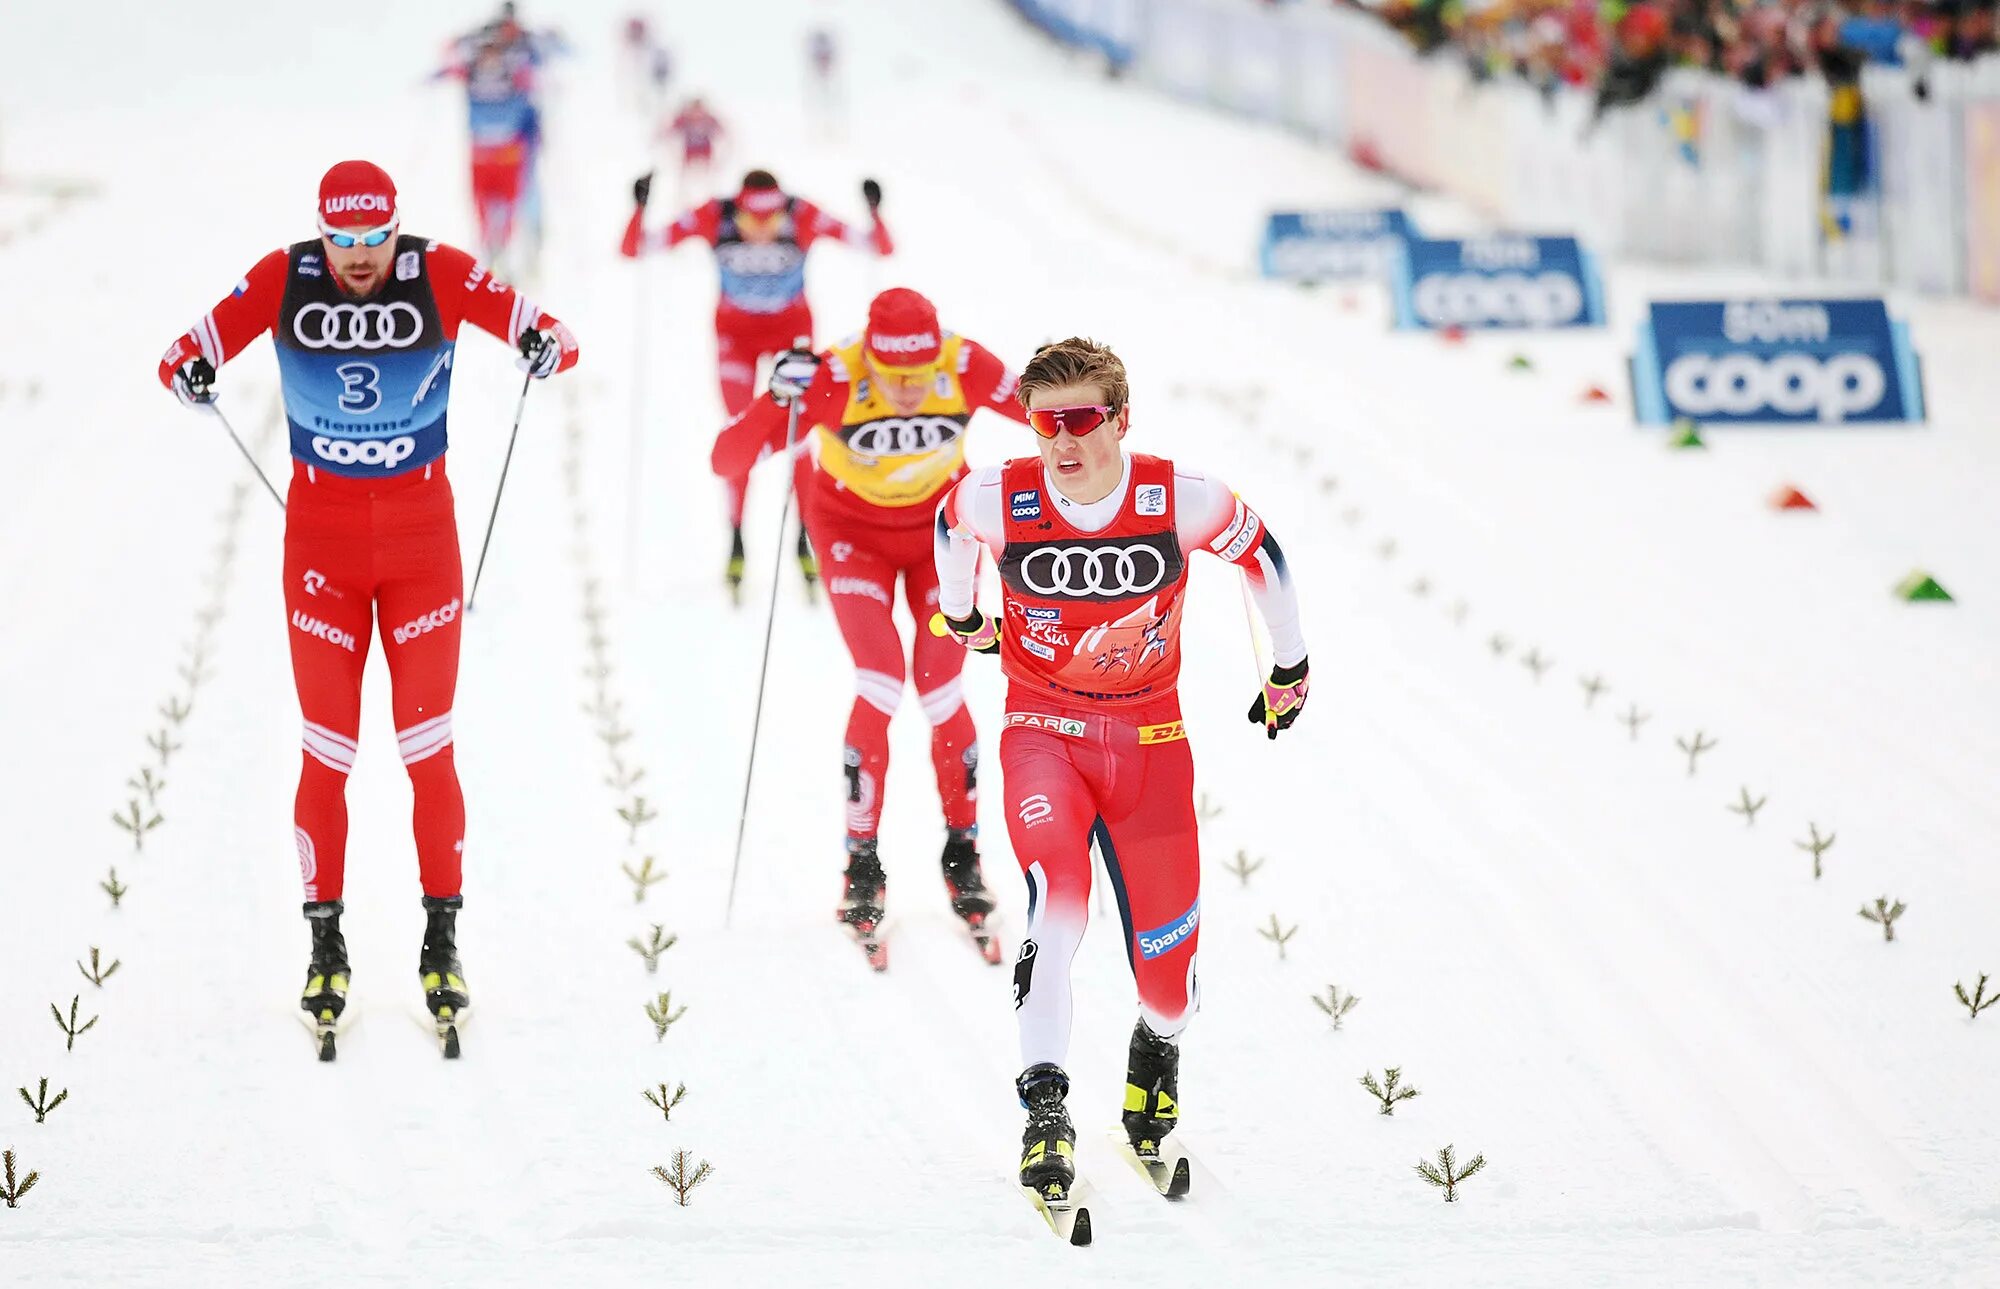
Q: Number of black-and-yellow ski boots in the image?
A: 6